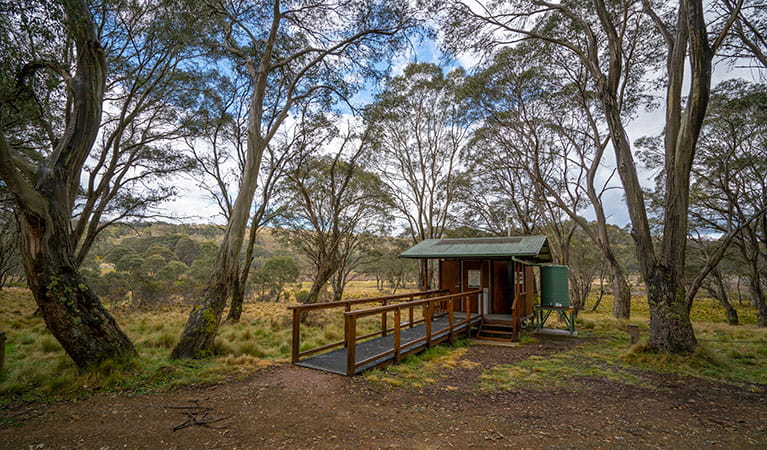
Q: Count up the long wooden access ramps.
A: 1